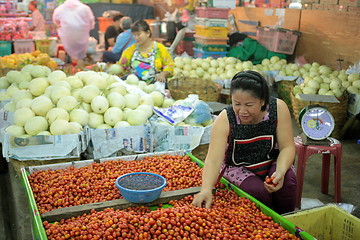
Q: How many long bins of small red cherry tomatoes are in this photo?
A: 2